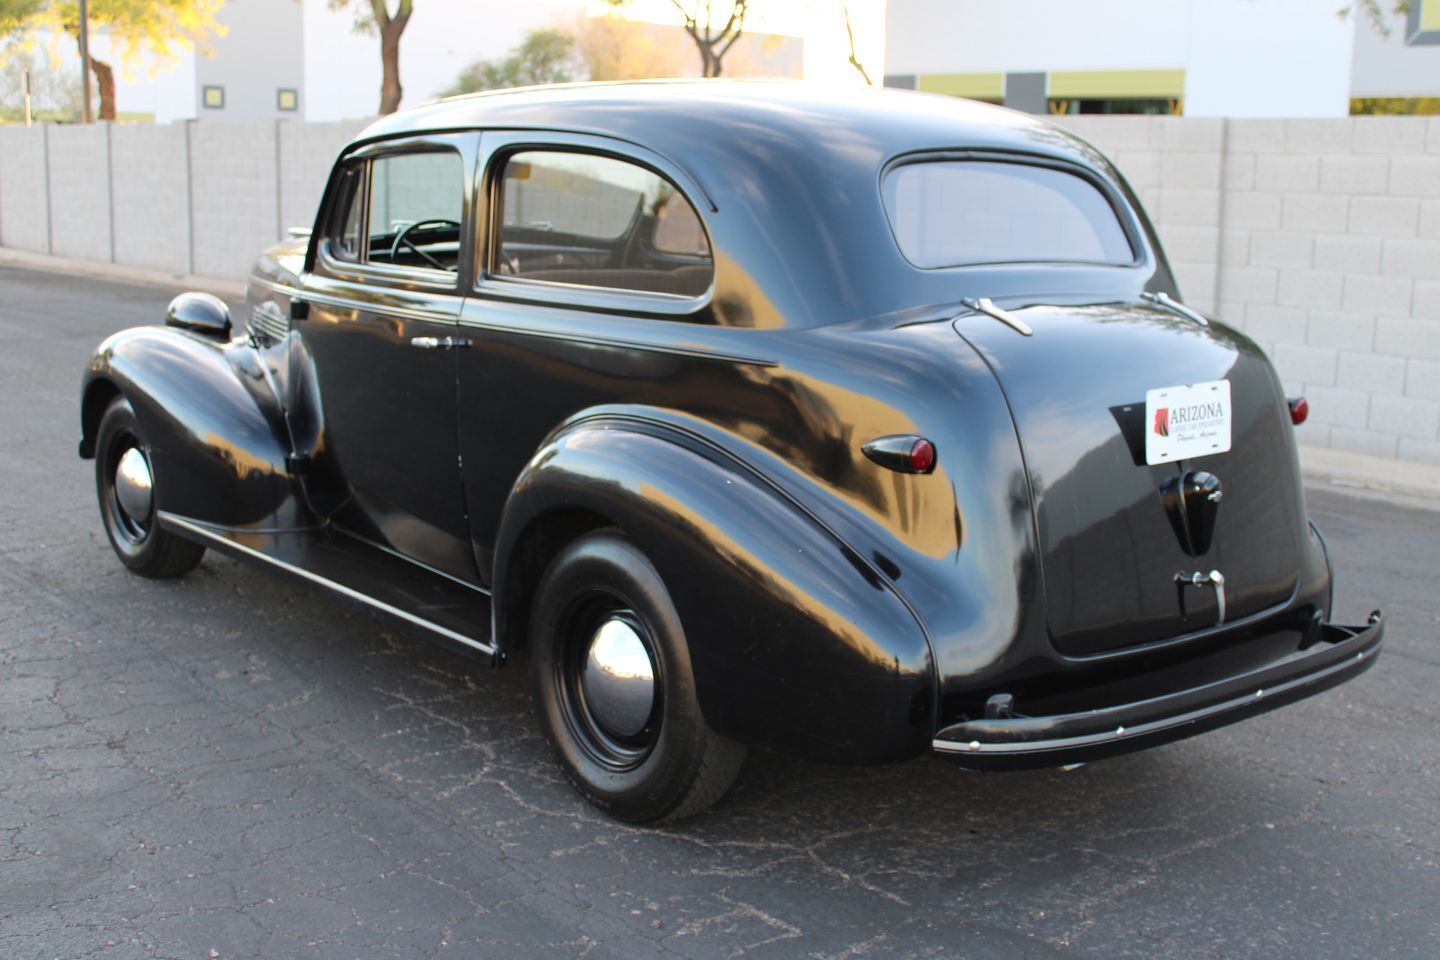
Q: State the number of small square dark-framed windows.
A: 2